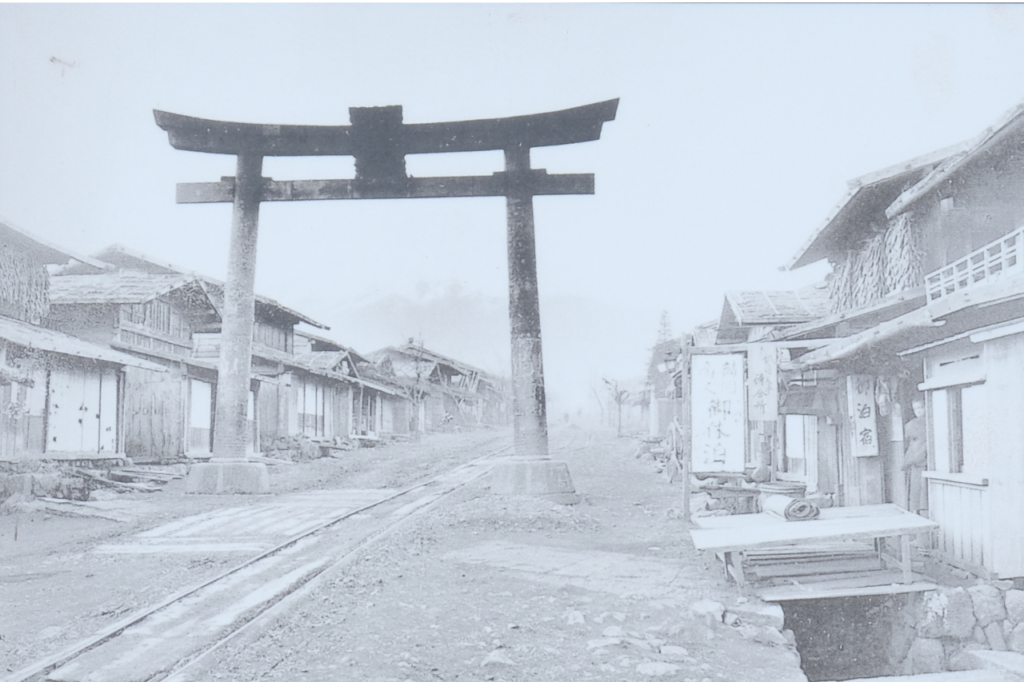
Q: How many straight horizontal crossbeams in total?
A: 1